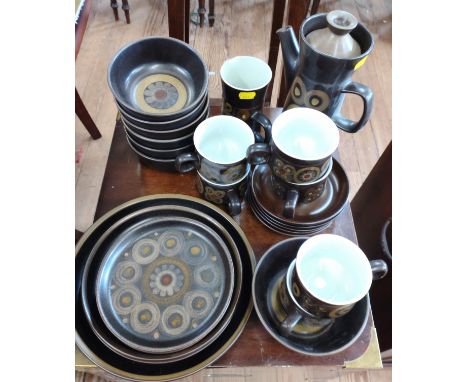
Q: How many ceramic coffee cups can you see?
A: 7